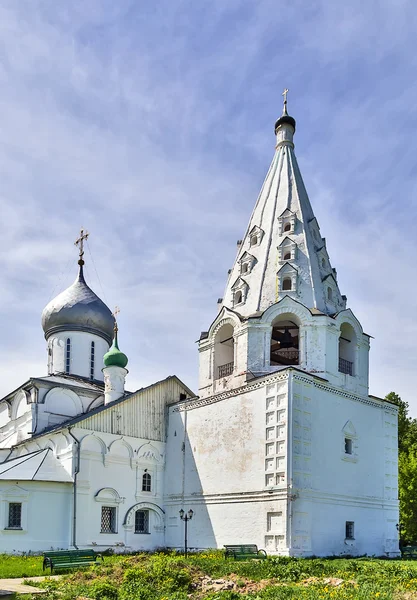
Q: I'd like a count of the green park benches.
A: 2